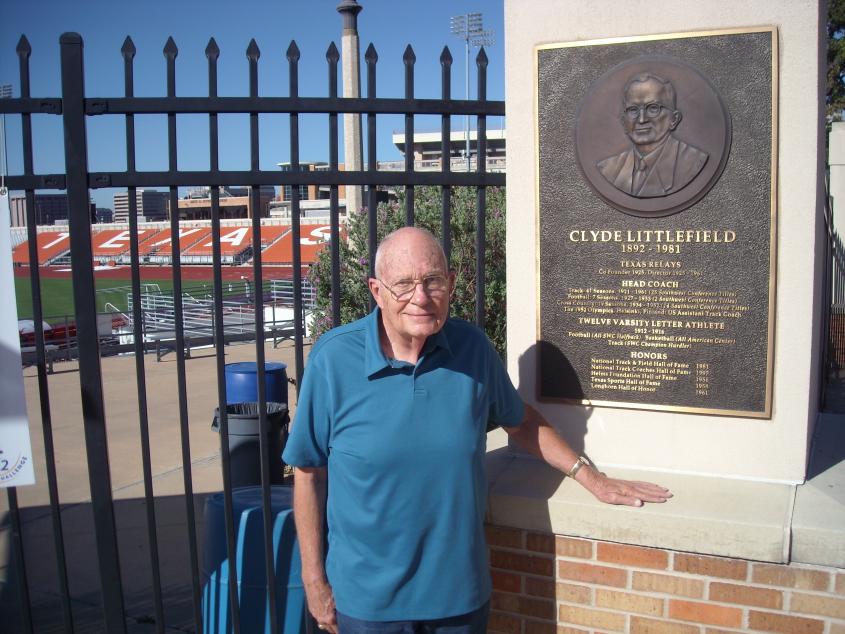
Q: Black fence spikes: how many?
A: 11